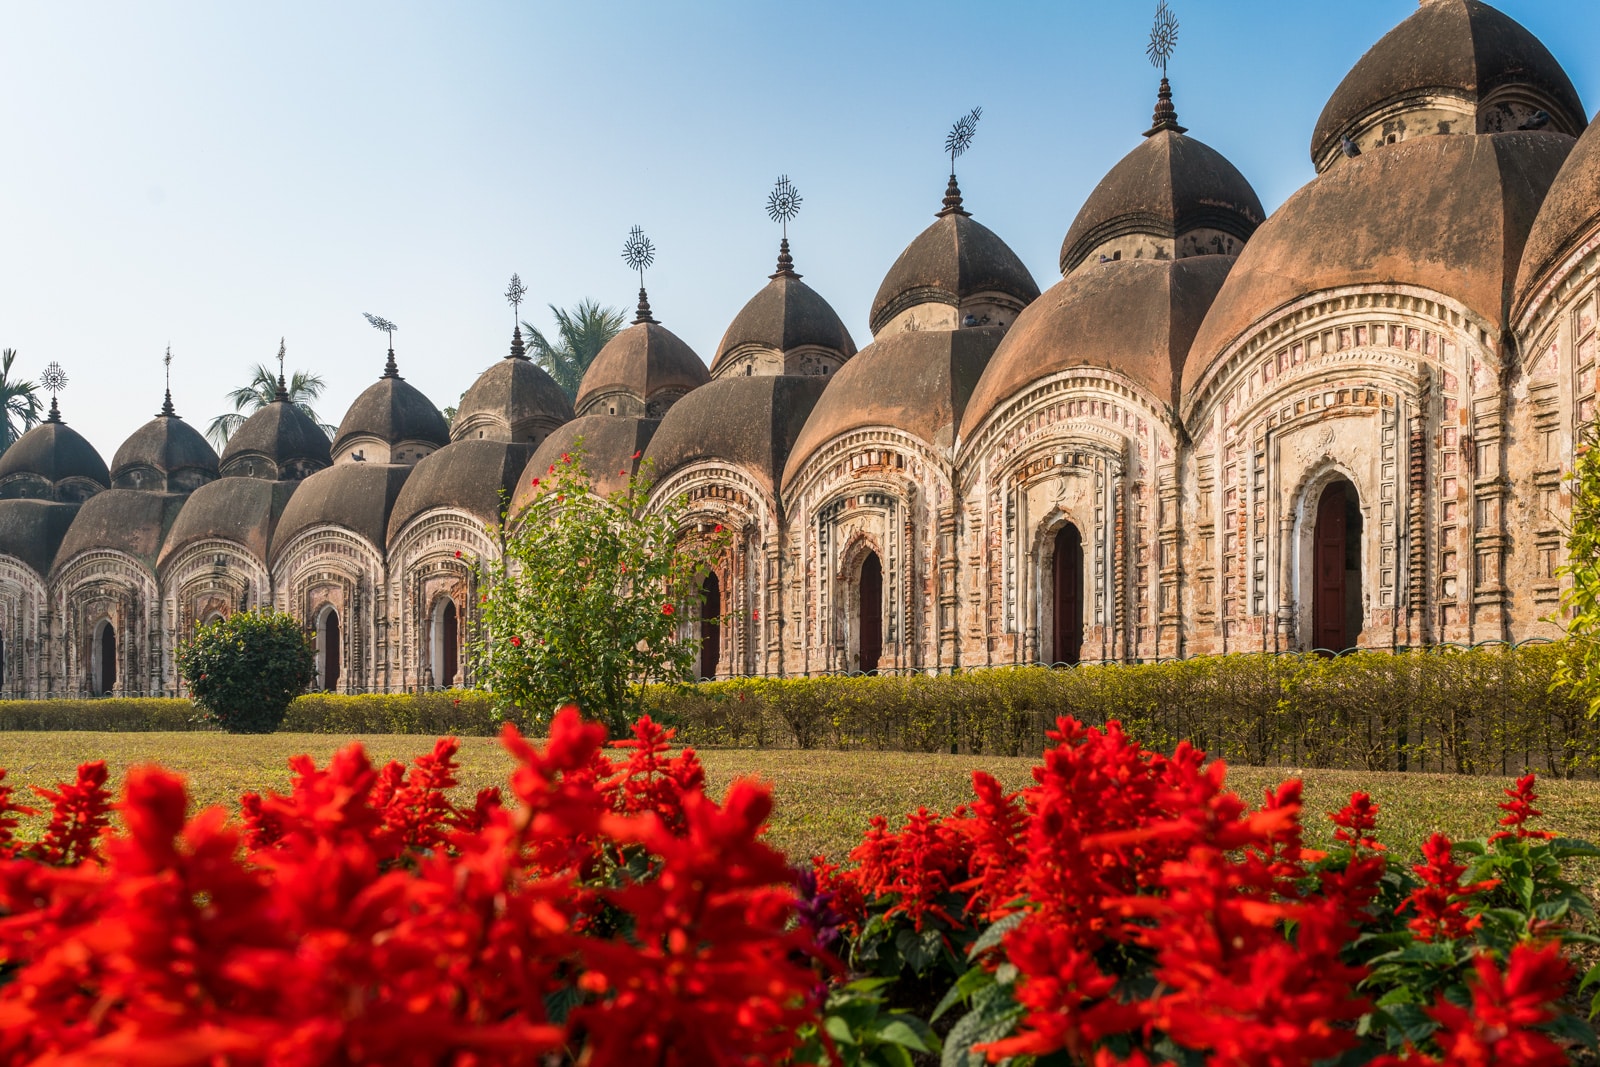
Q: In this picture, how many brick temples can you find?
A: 11